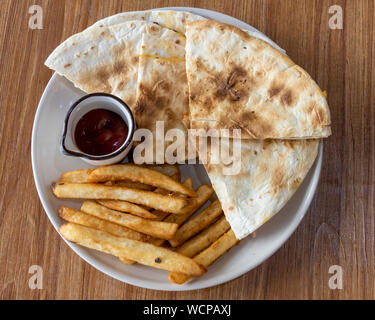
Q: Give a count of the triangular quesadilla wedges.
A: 4